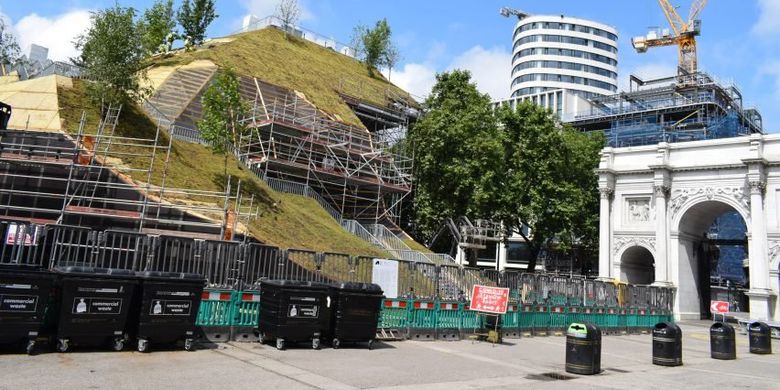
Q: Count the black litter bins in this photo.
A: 4